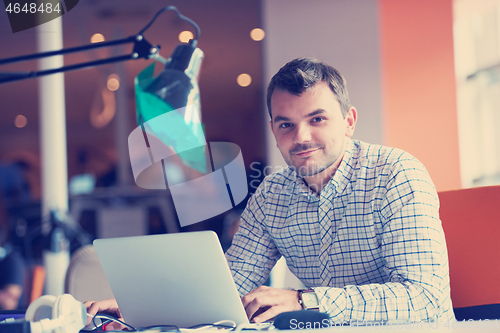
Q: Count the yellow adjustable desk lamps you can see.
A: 0